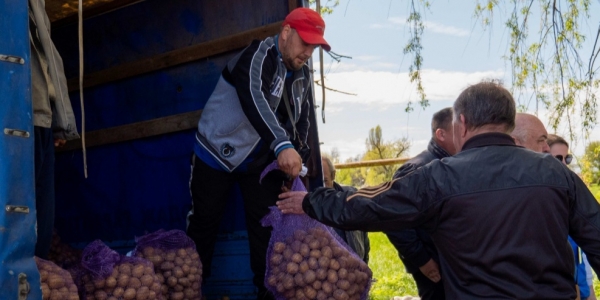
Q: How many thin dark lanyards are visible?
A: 1